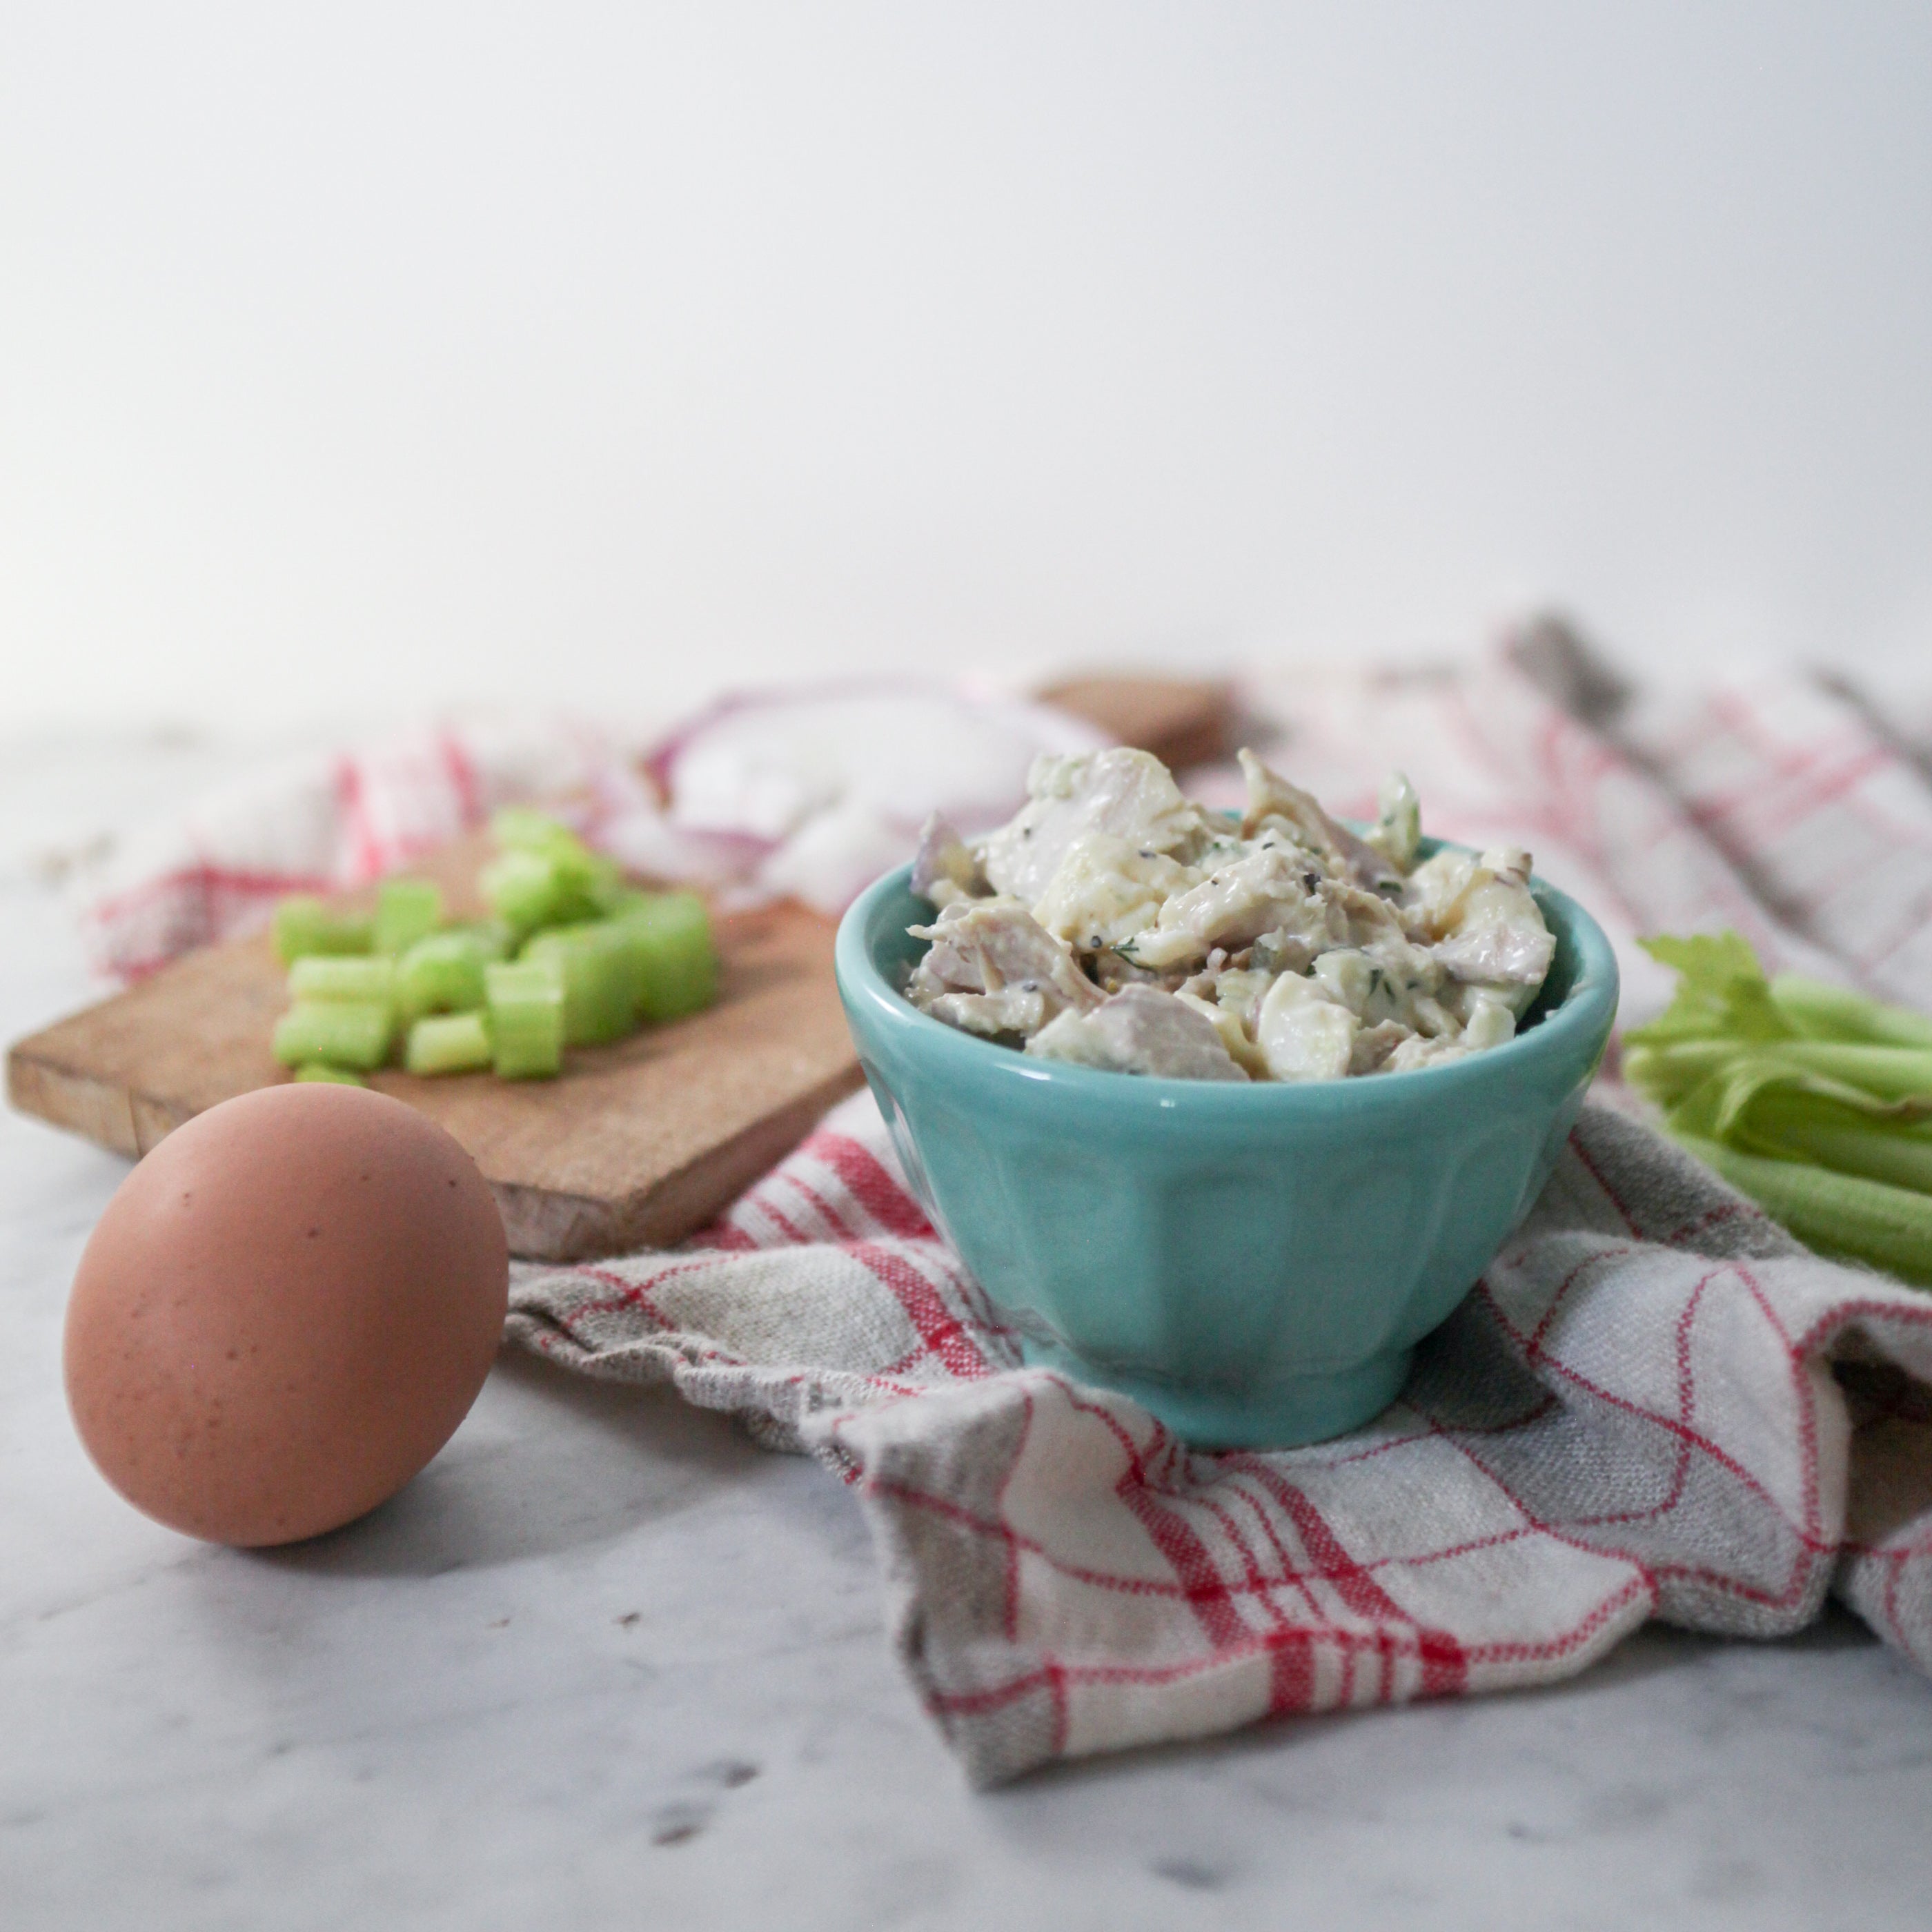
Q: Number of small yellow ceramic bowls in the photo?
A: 0